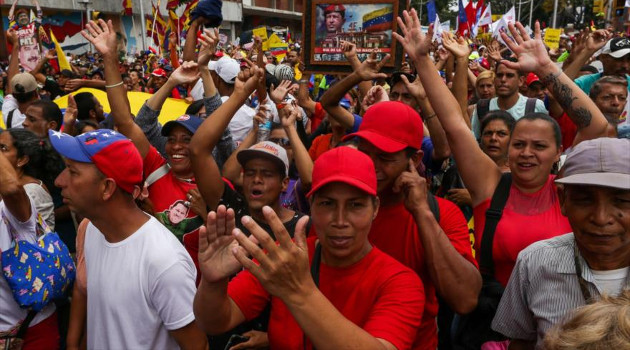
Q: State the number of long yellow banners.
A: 1